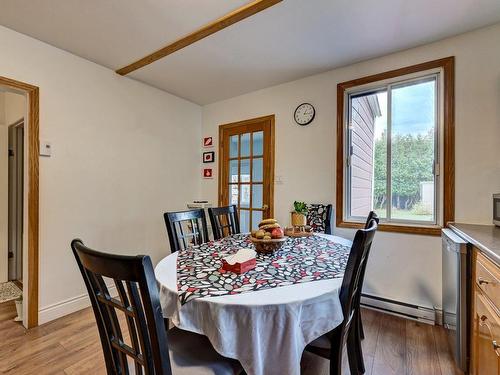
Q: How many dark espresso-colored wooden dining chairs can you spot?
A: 6